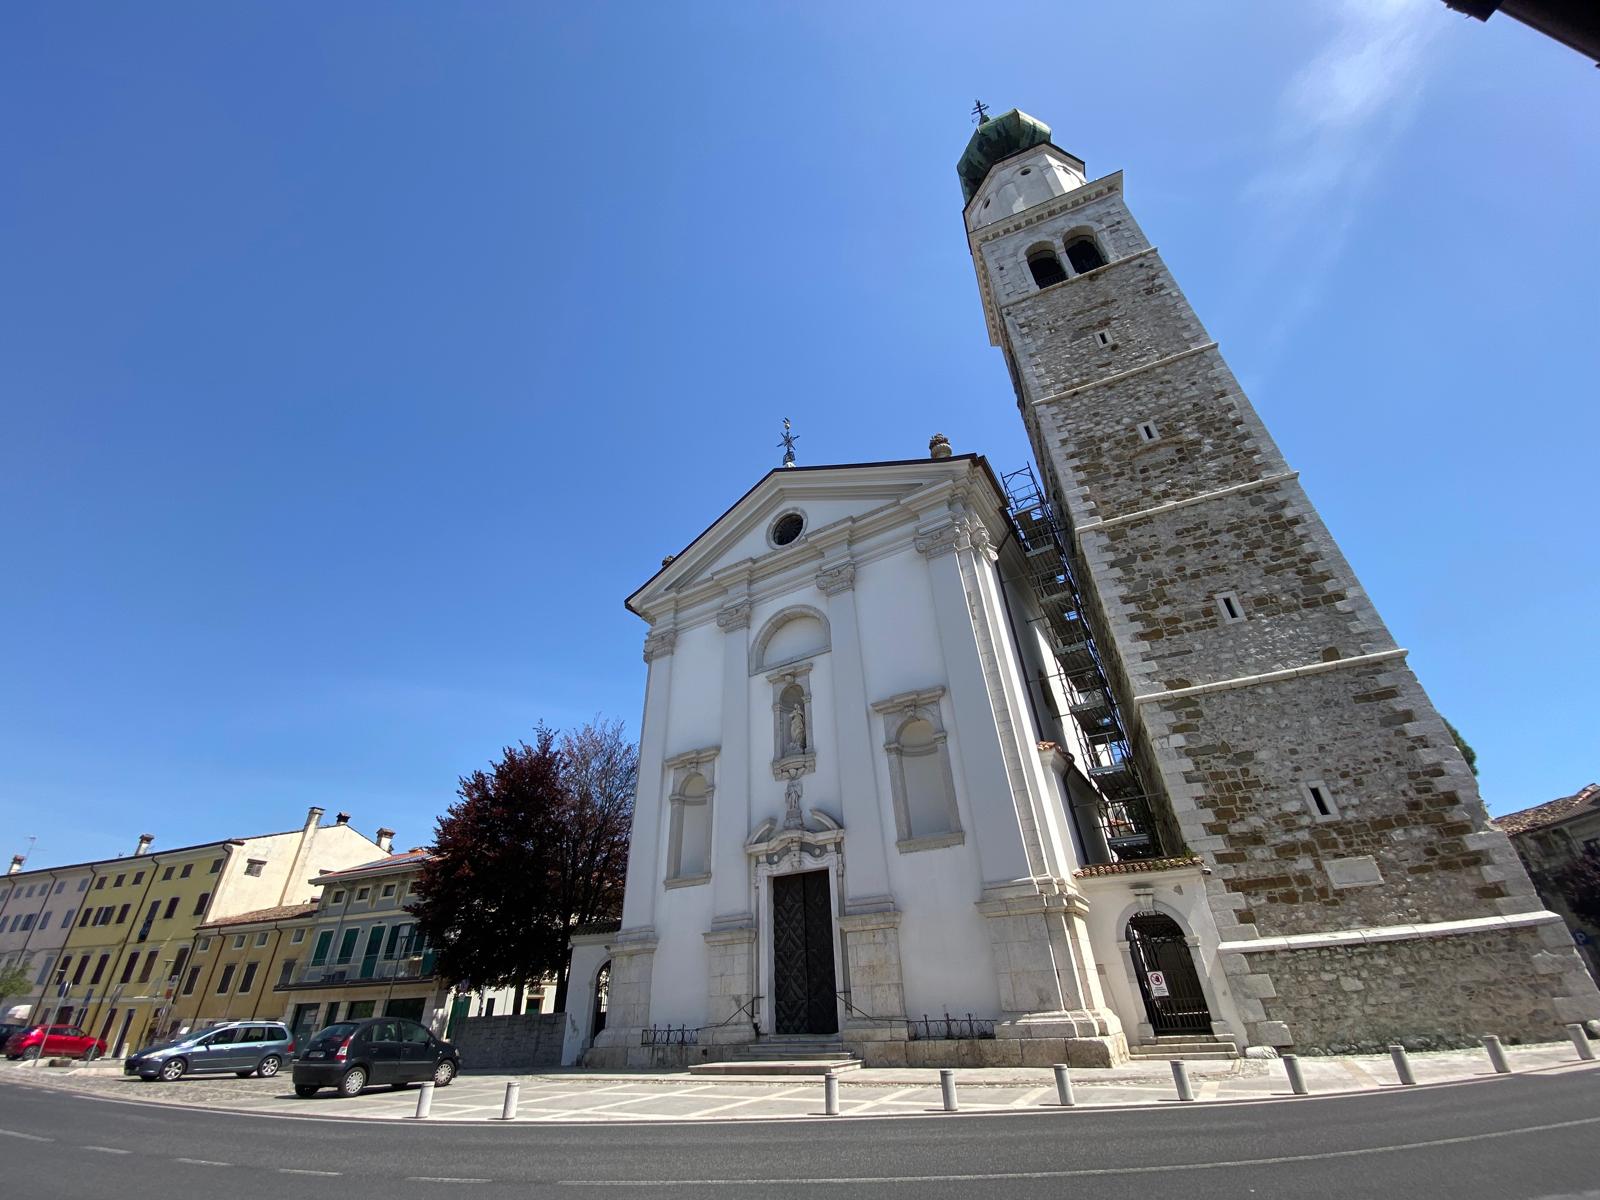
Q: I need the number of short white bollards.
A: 10